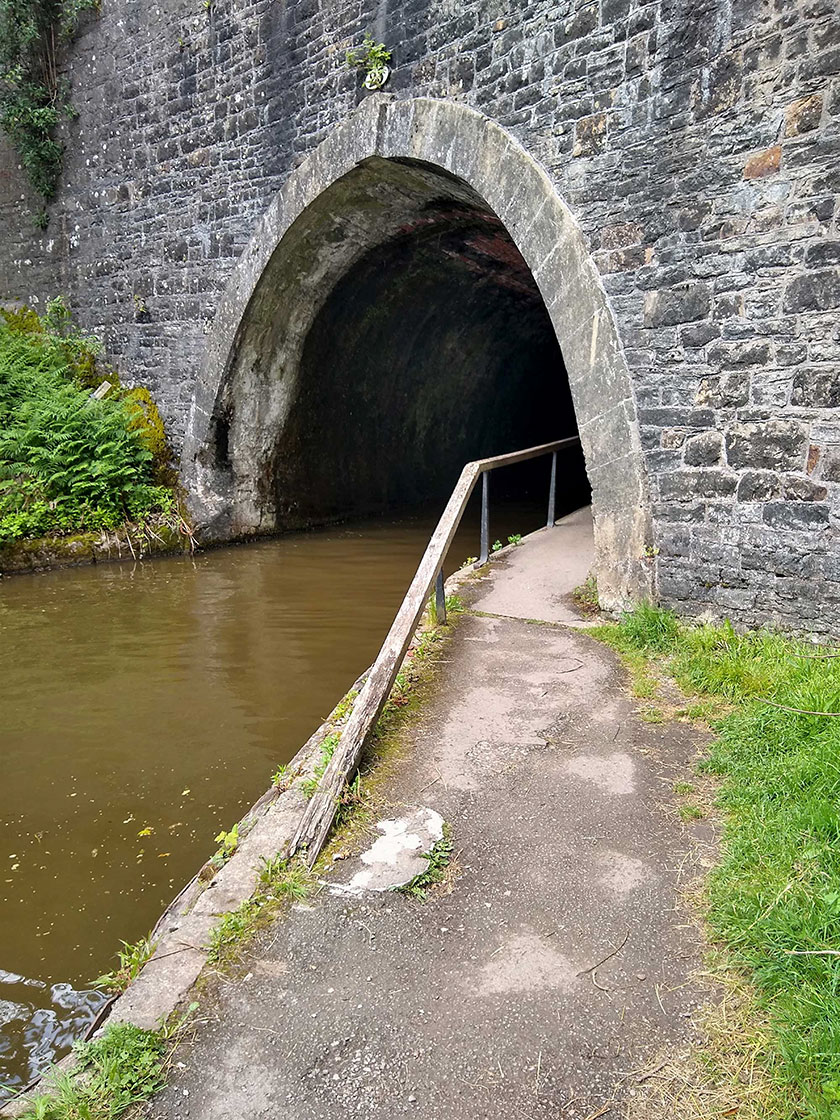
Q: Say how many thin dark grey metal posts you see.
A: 3